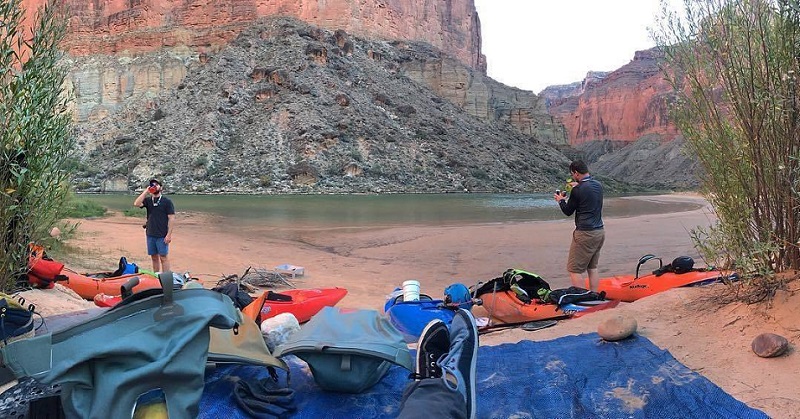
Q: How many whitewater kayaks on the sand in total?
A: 5